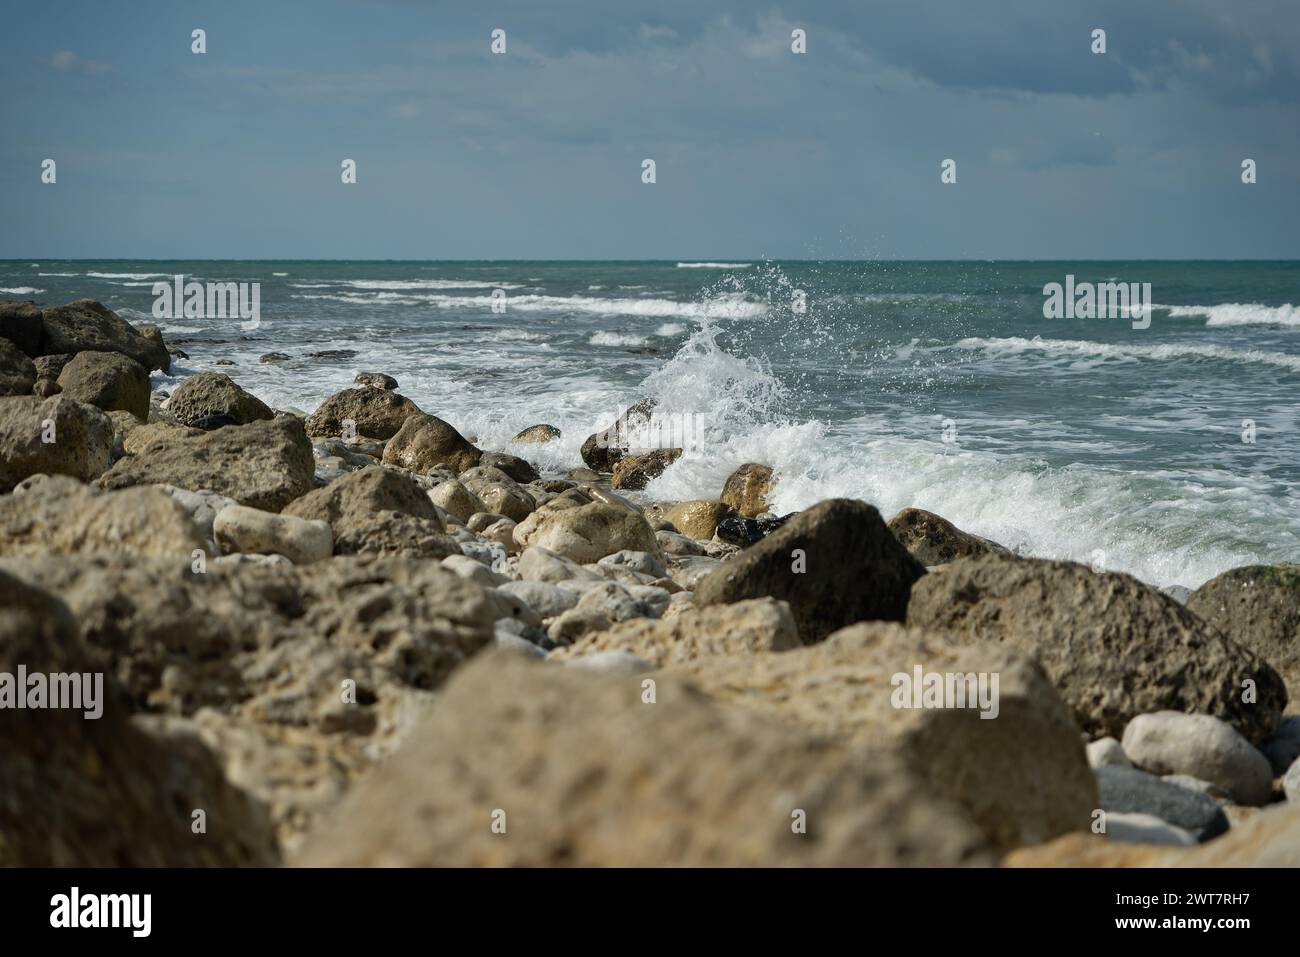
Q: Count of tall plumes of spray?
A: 1